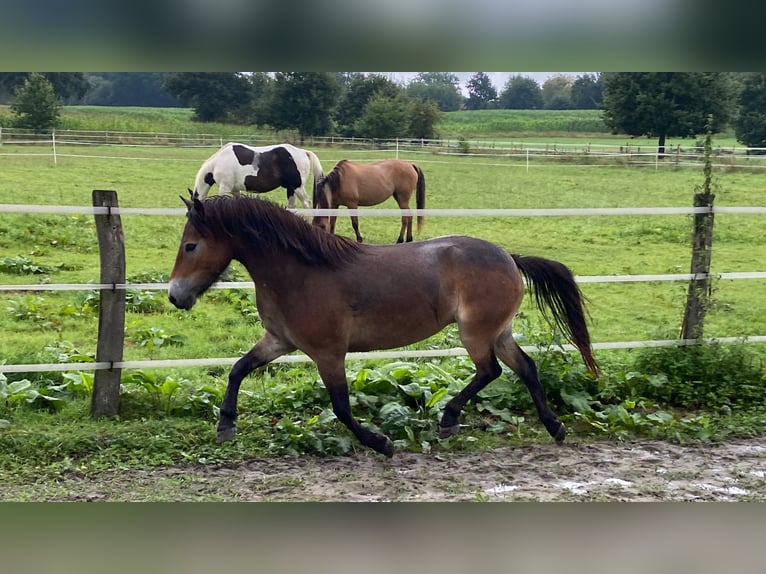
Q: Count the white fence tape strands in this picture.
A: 3